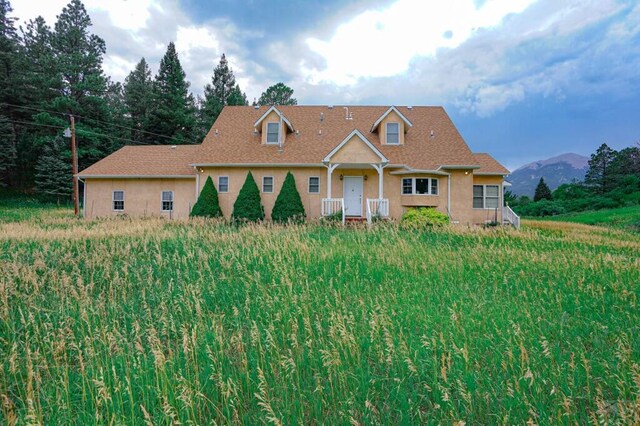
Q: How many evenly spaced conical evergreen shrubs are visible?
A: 3